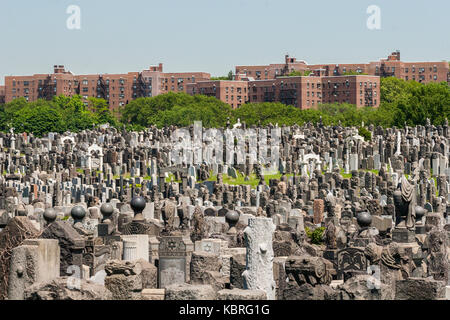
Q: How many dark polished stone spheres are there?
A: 7